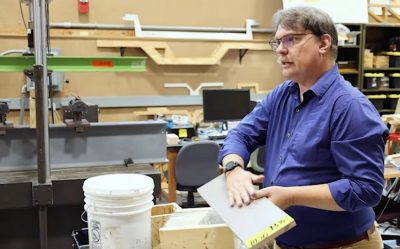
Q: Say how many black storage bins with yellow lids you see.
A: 5